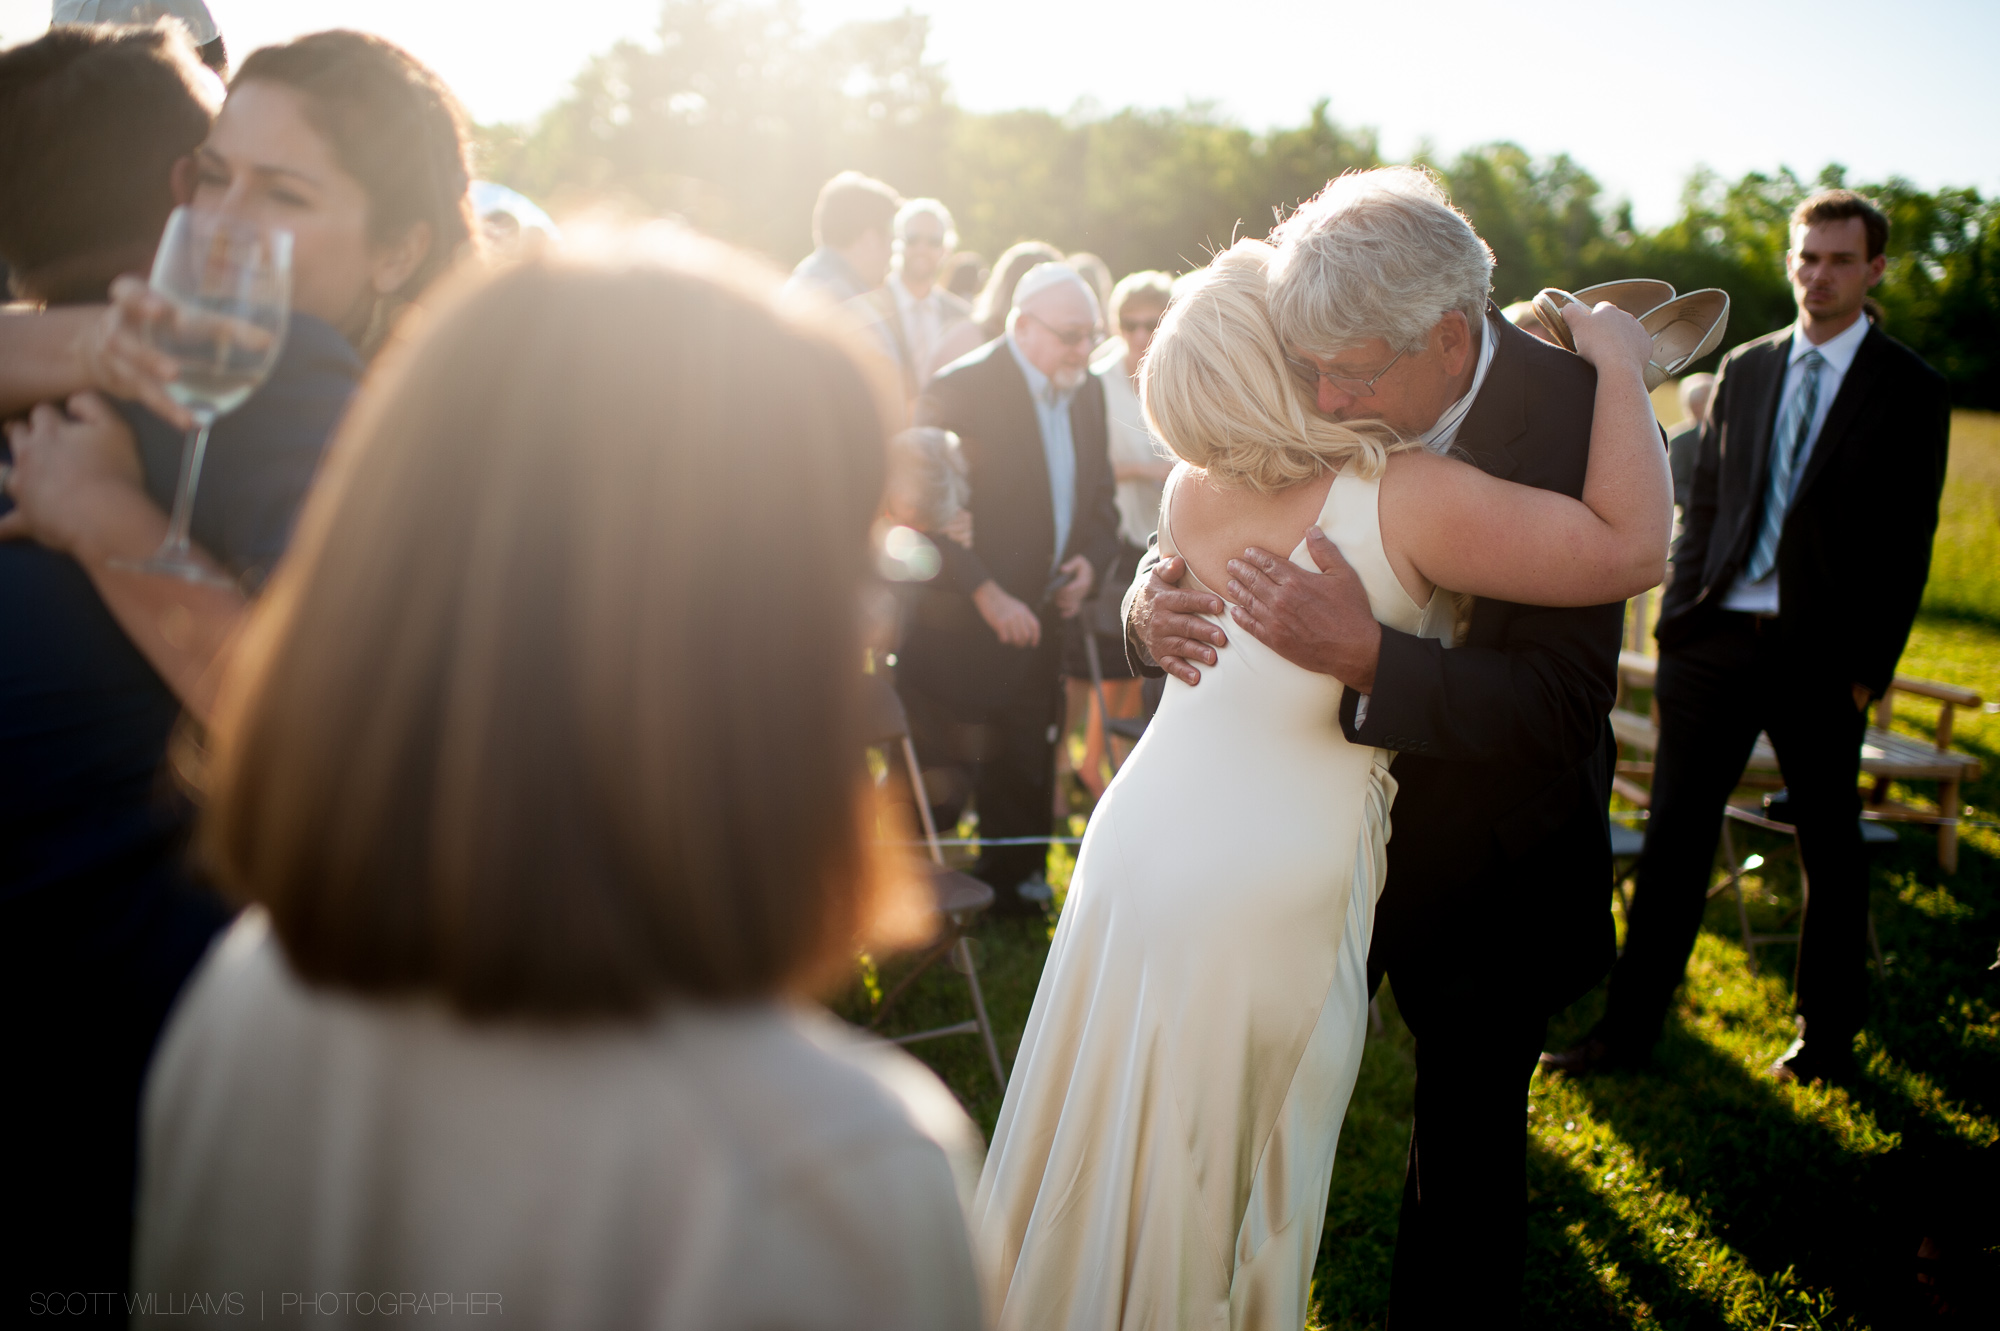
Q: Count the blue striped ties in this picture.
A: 1